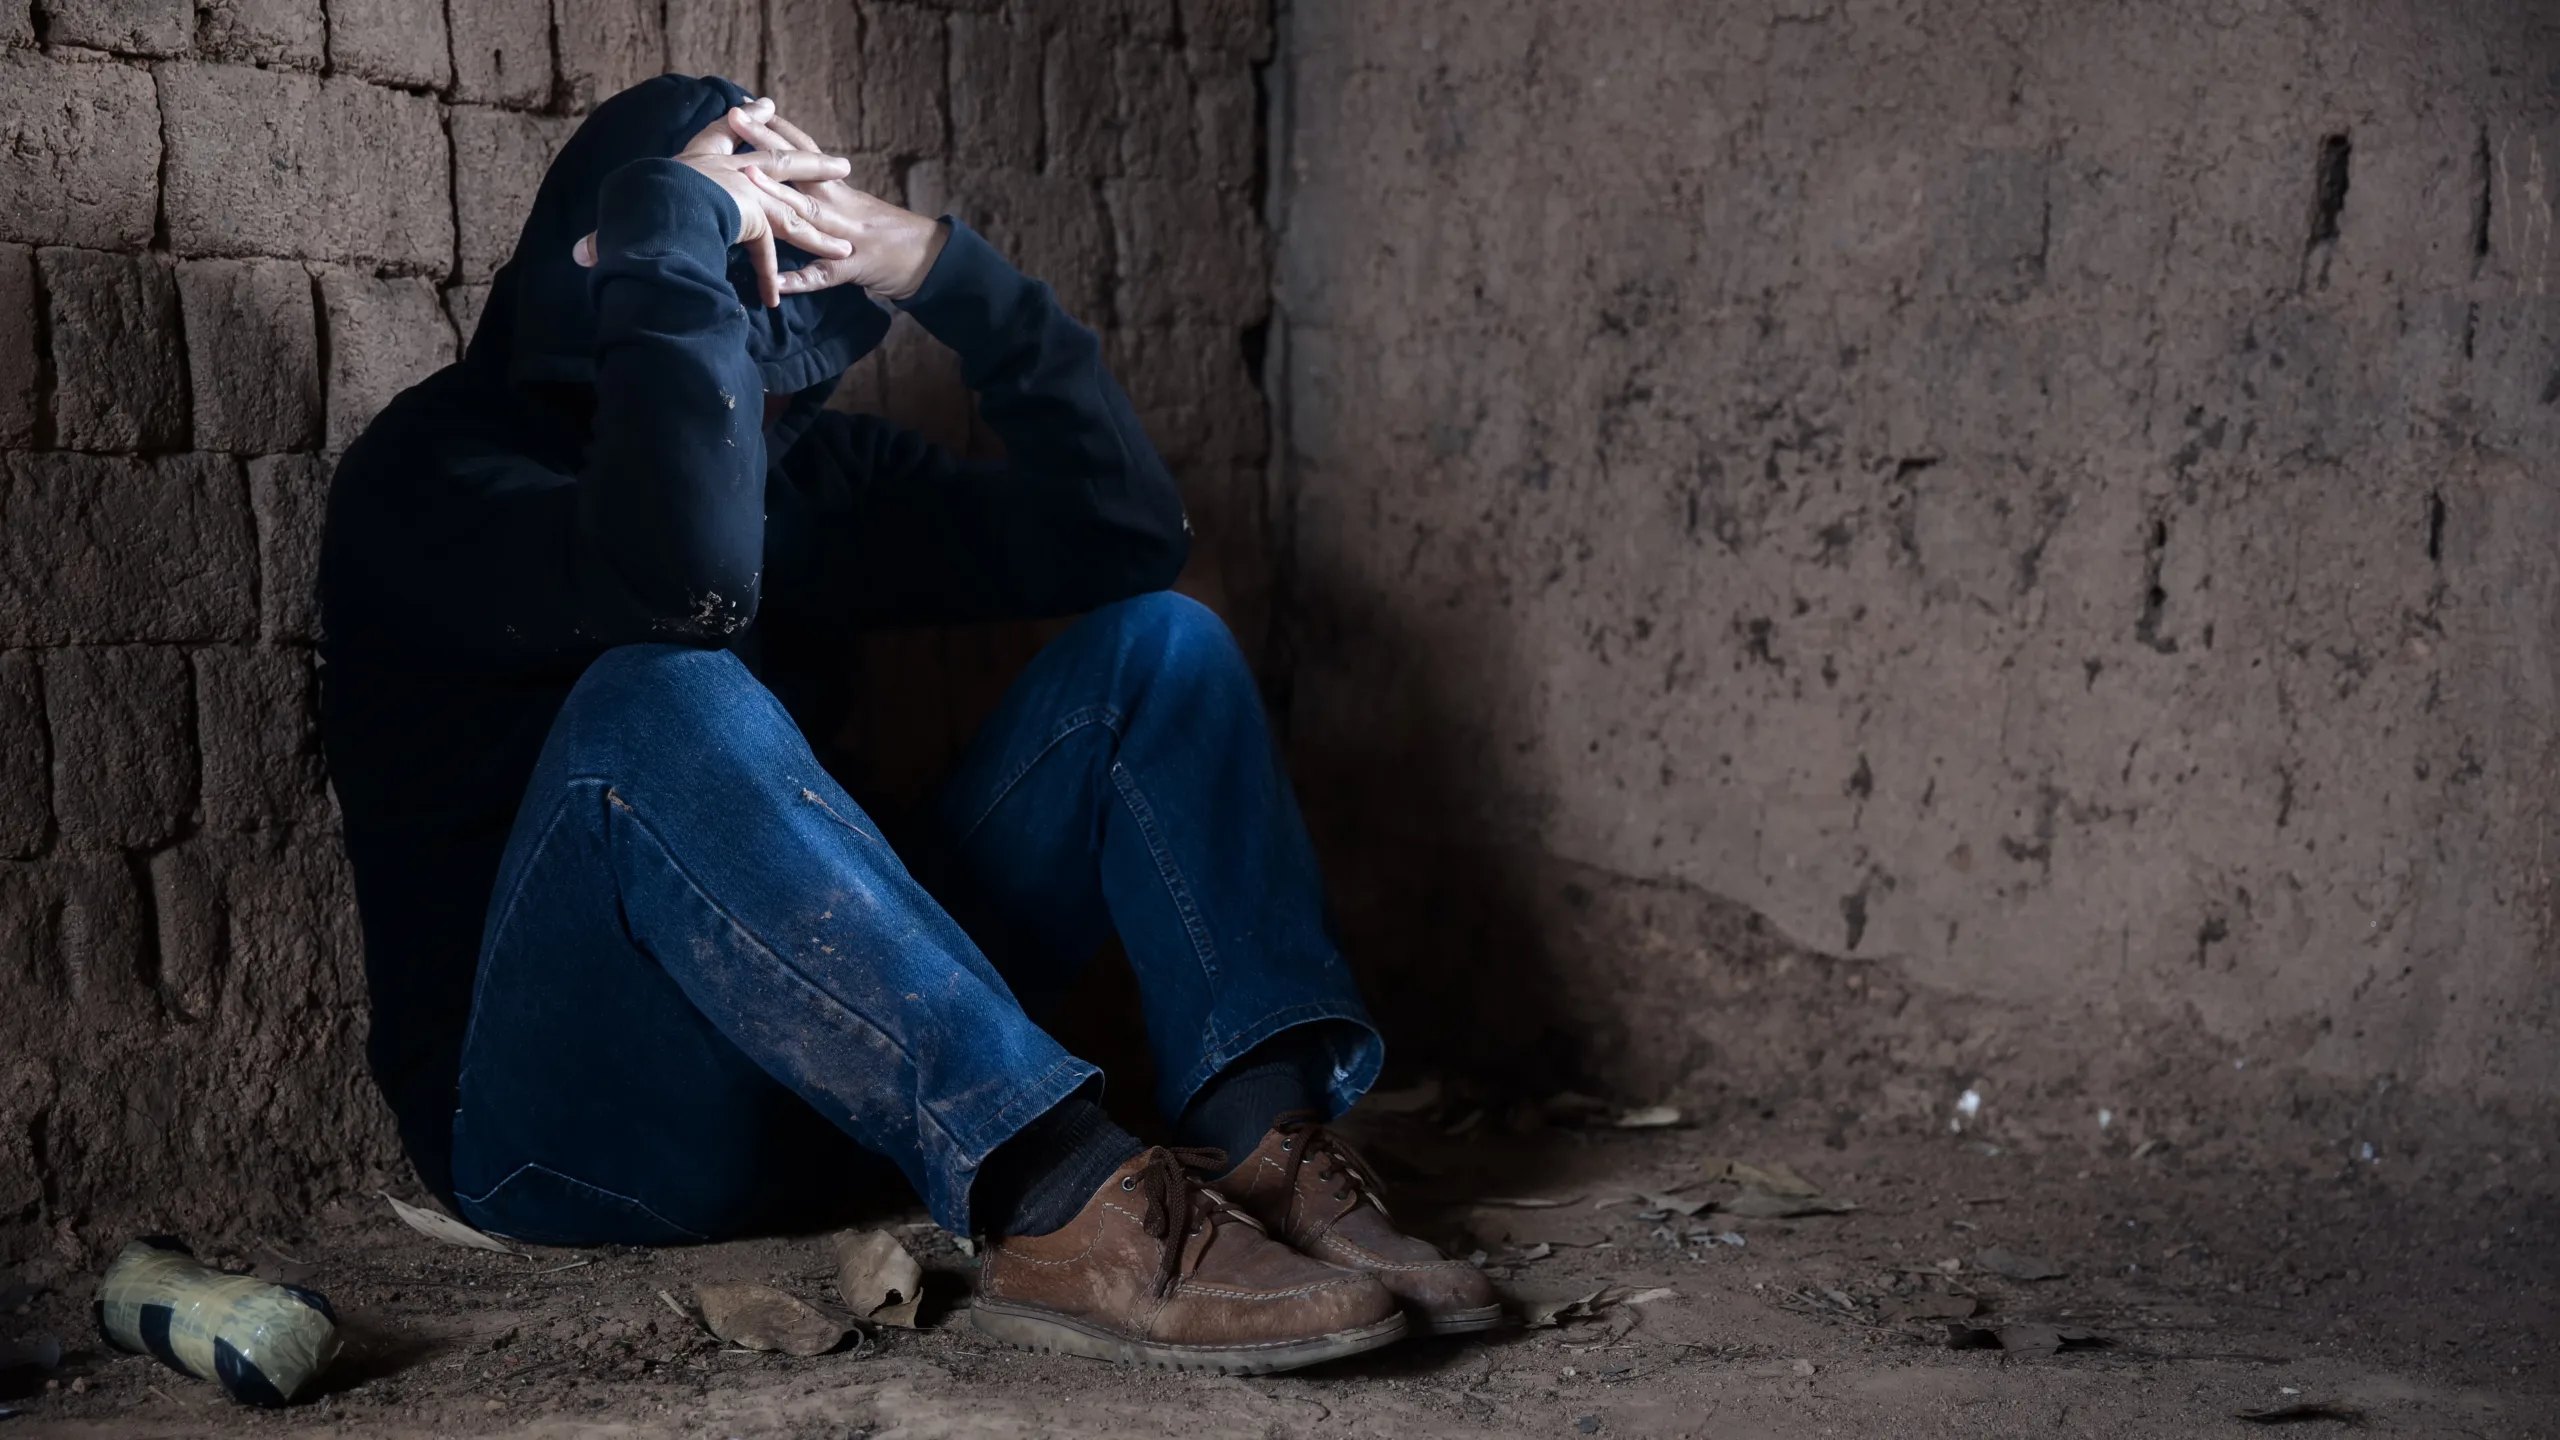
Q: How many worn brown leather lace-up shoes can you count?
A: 2